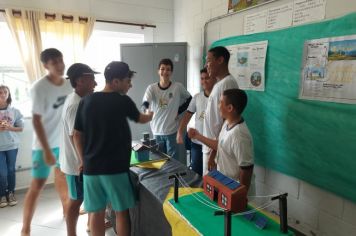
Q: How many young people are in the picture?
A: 8